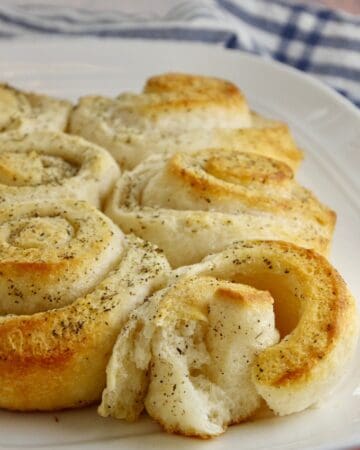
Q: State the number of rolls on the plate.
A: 6